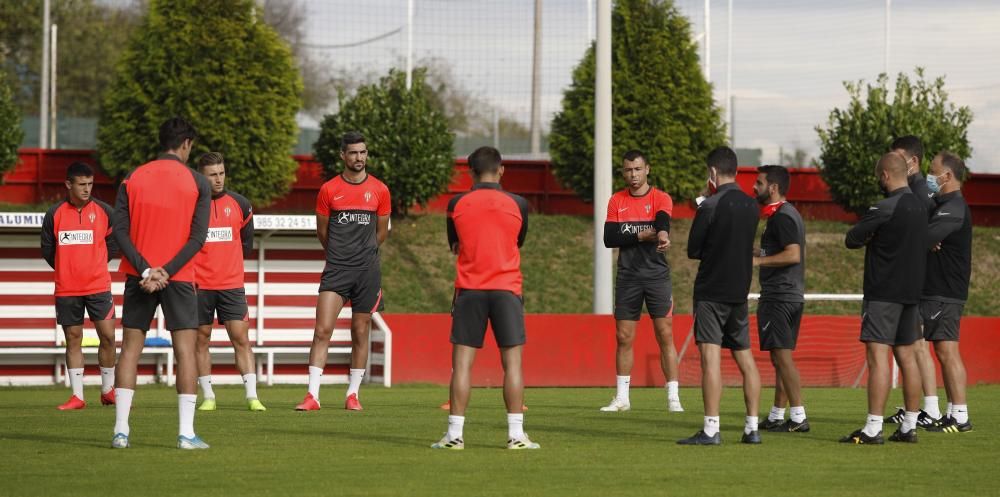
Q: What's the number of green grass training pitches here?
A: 1